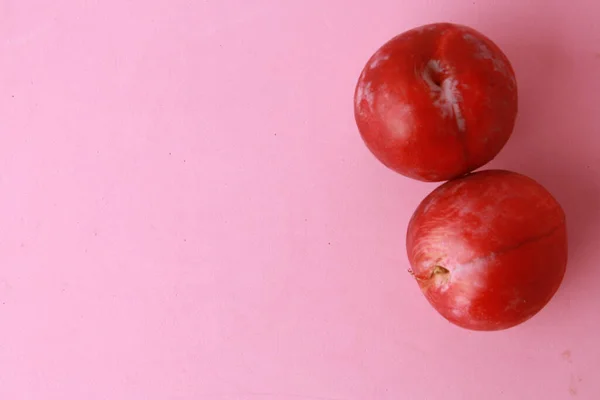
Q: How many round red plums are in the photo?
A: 2